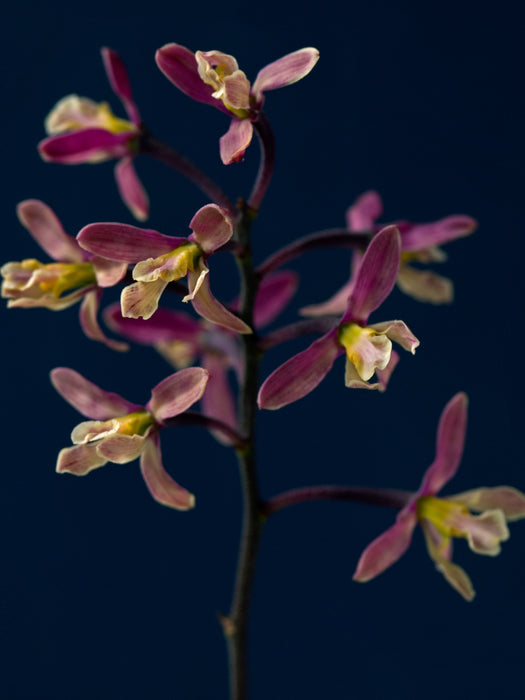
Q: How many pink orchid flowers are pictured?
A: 9